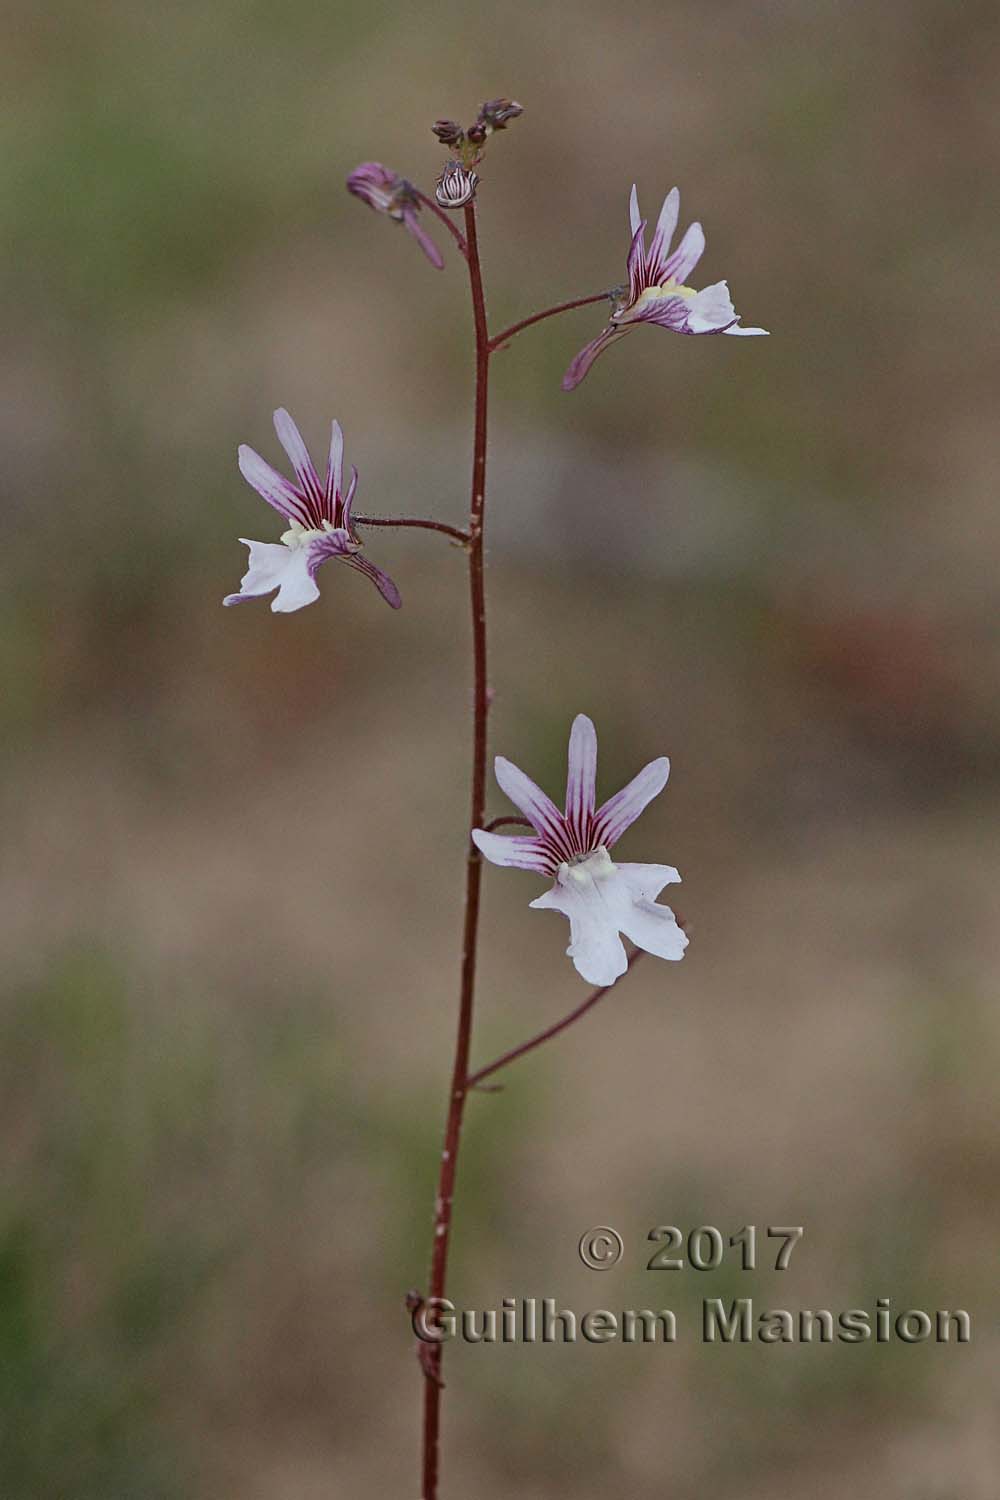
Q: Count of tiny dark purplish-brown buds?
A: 3